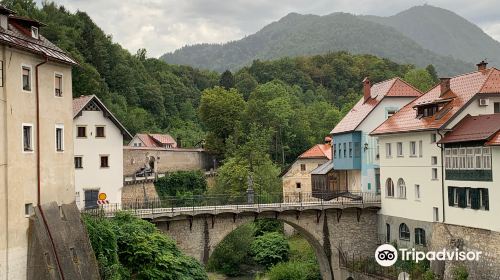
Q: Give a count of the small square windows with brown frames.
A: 4